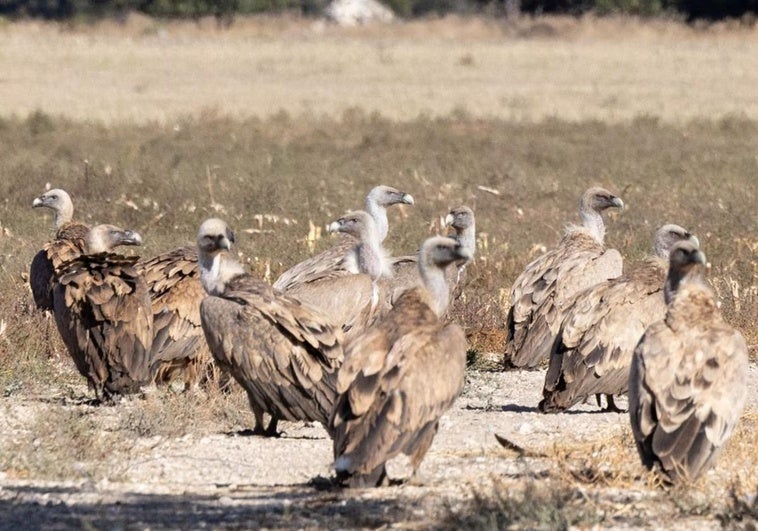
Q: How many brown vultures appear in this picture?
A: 11